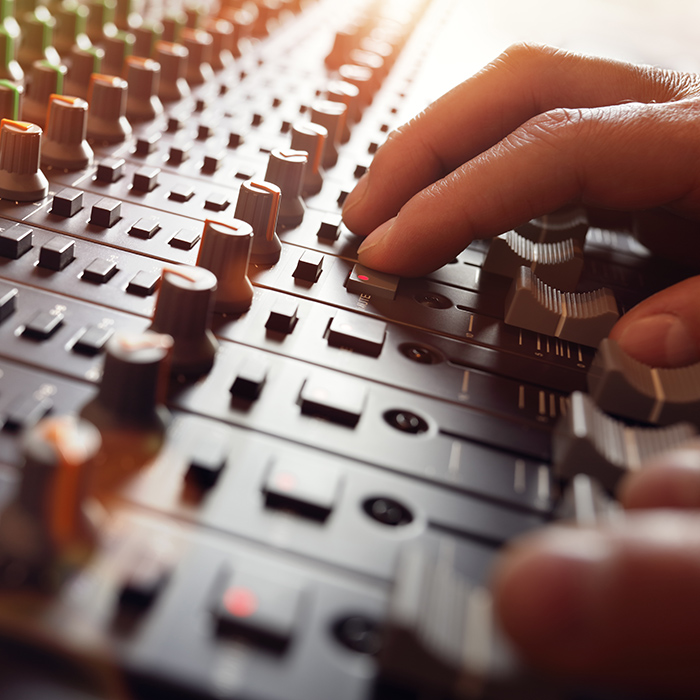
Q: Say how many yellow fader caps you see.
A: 0